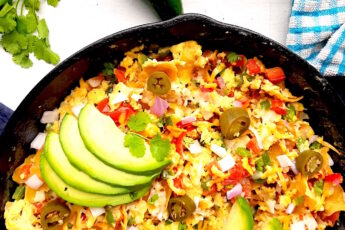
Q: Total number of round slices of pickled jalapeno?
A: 5